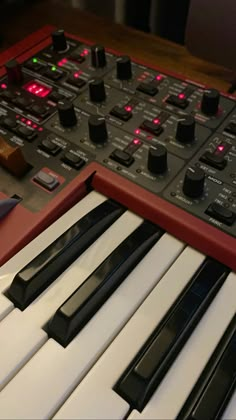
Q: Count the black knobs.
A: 11